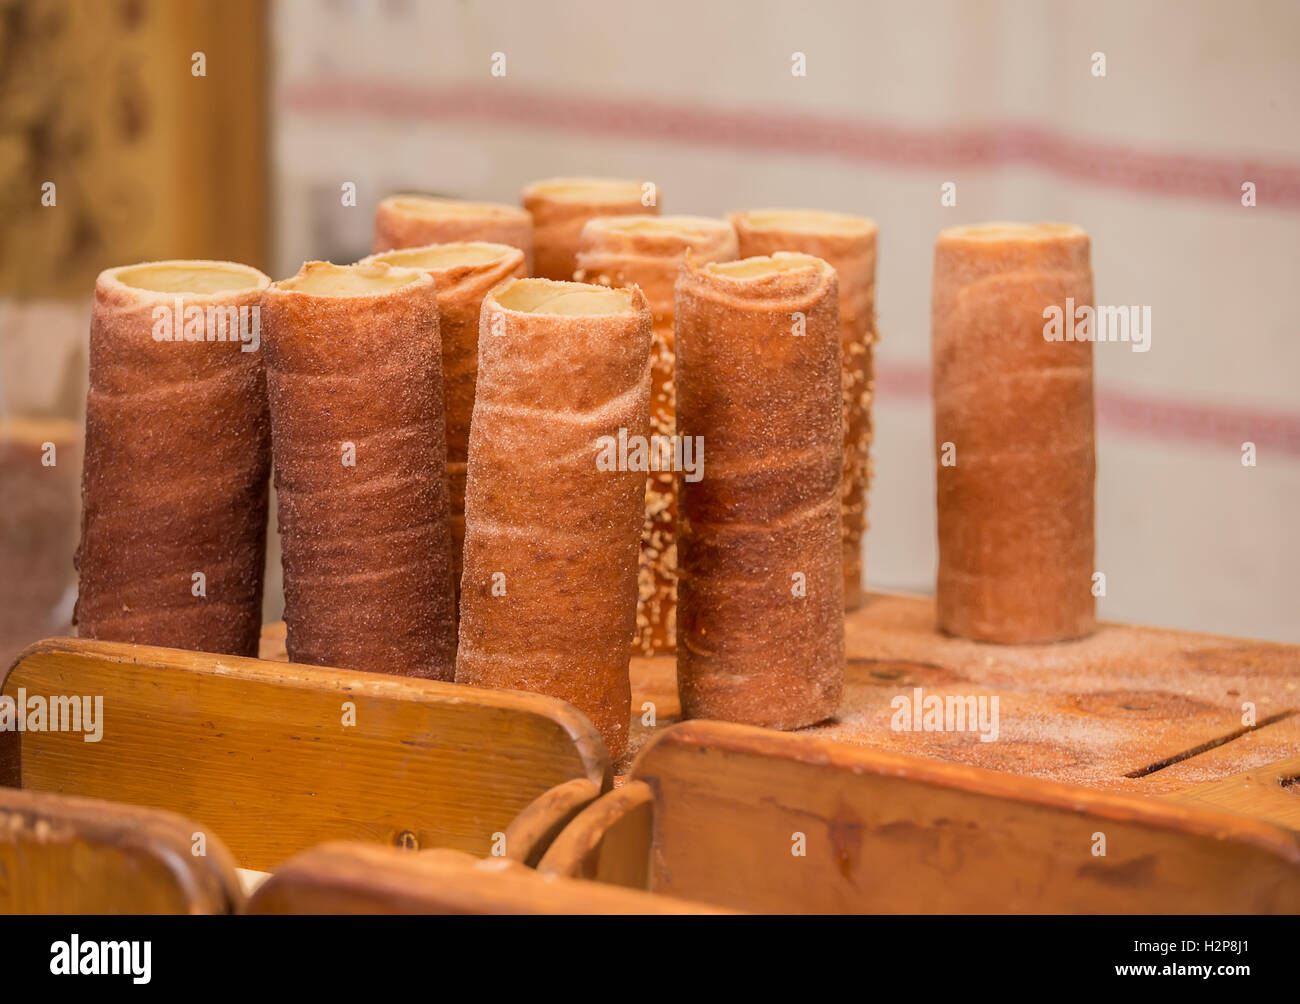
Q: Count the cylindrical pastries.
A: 10